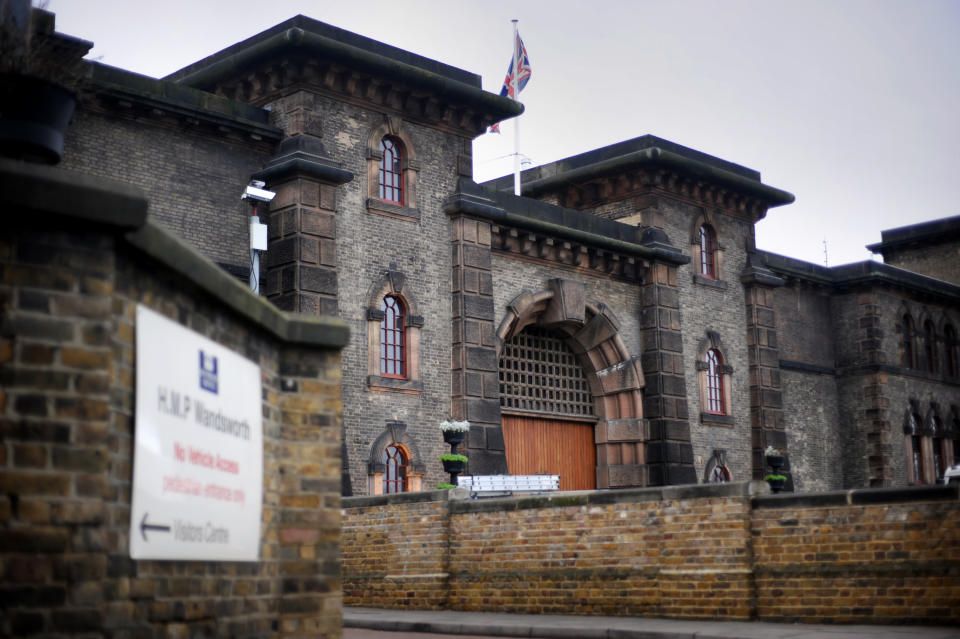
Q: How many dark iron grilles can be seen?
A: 1